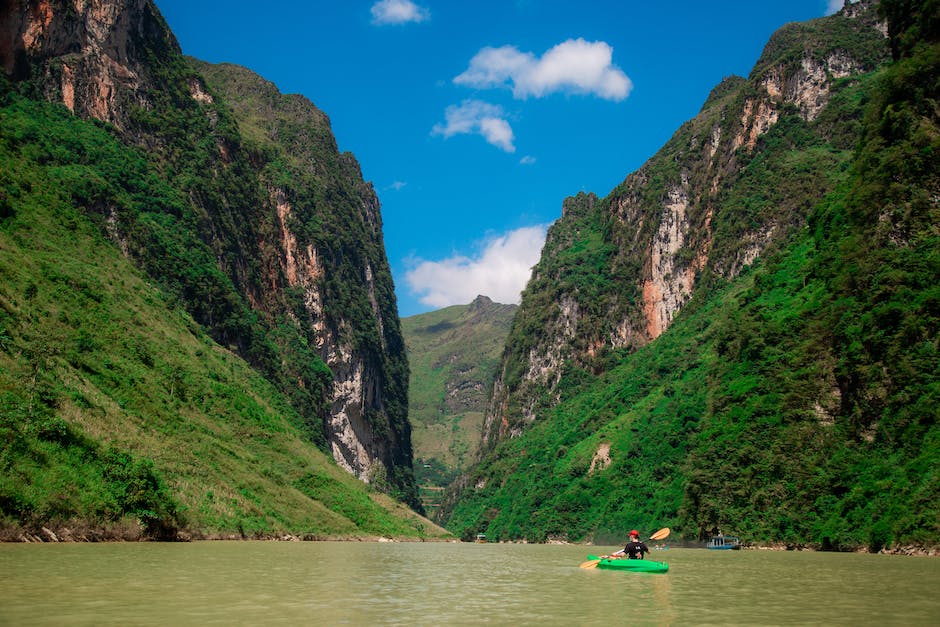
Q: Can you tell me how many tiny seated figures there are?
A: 1